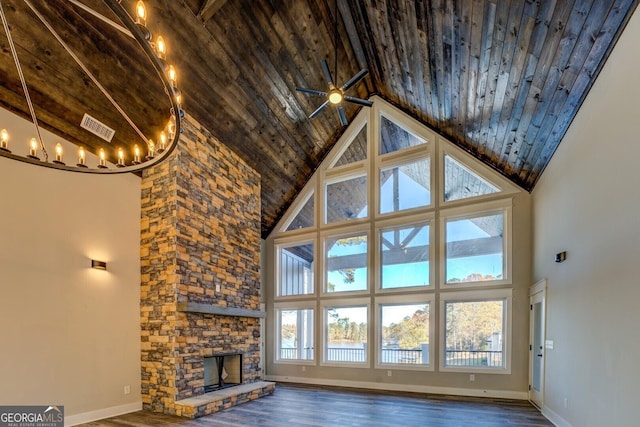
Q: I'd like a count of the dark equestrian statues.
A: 0